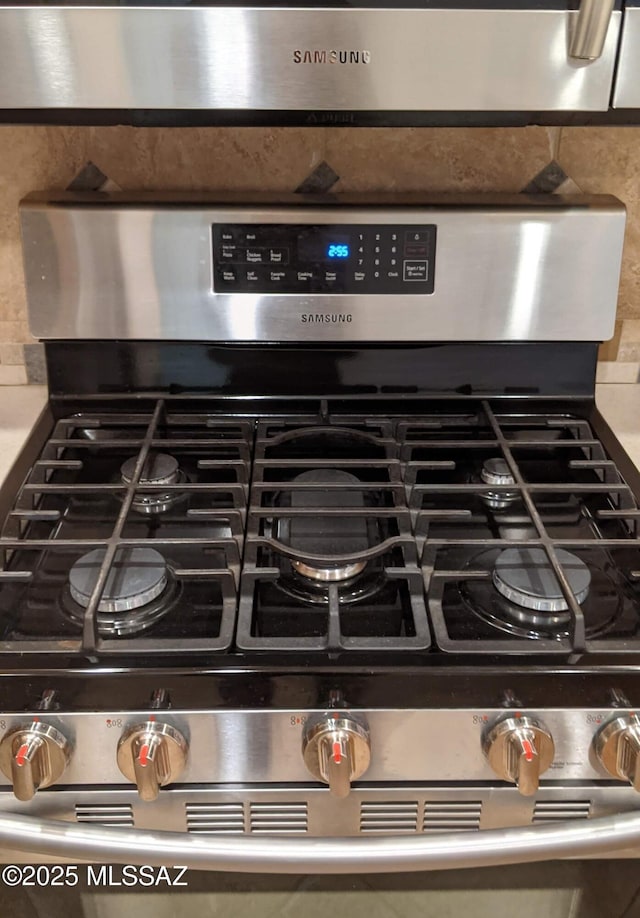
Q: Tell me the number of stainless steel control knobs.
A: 5